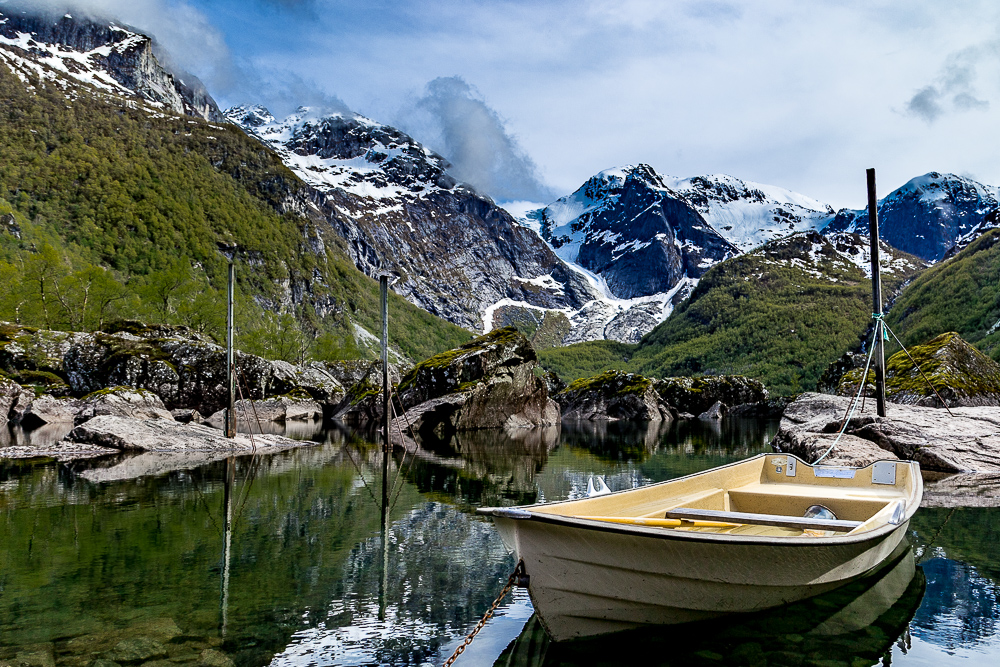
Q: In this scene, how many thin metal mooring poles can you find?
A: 3